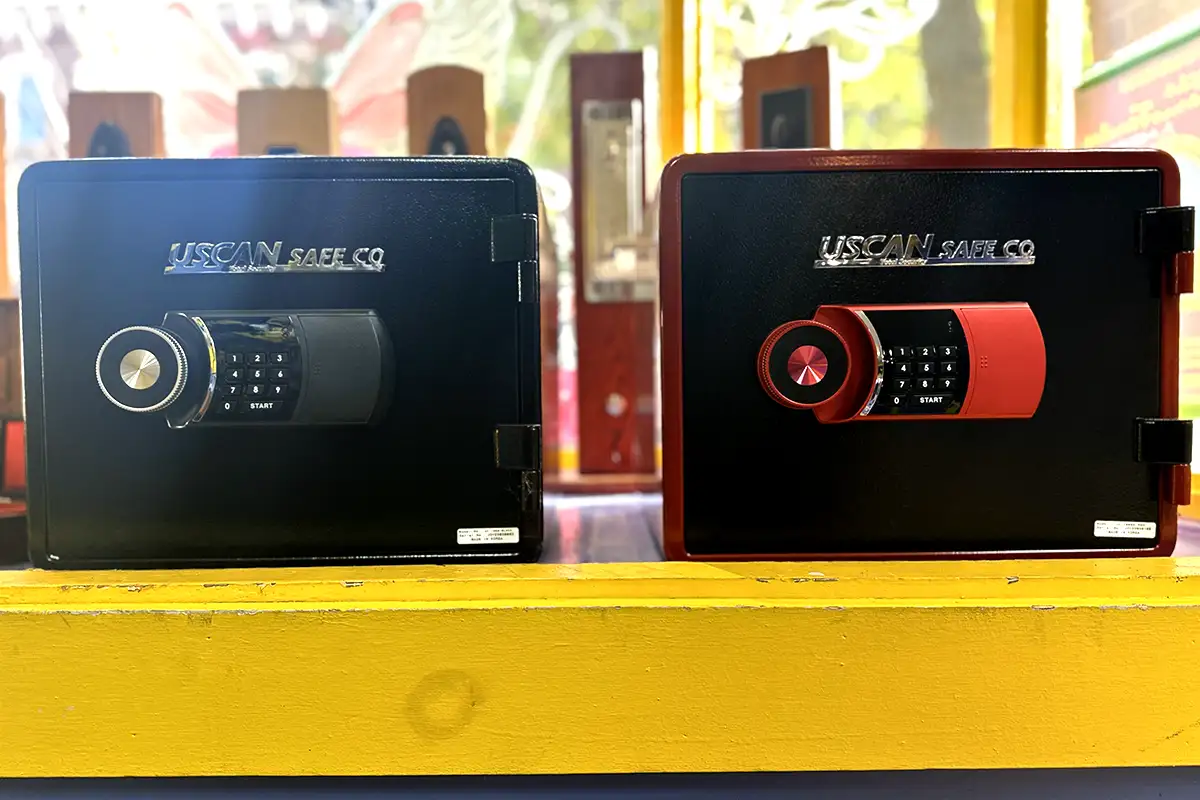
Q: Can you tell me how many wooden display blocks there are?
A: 5